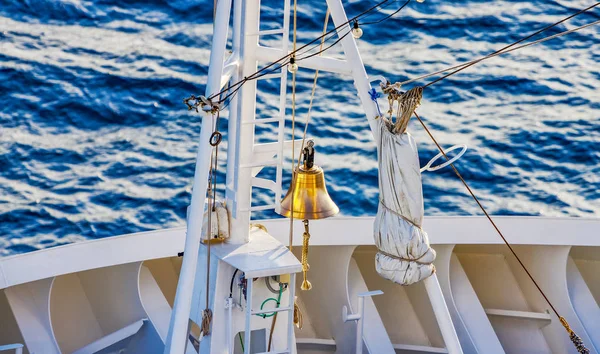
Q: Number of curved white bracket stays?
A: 5